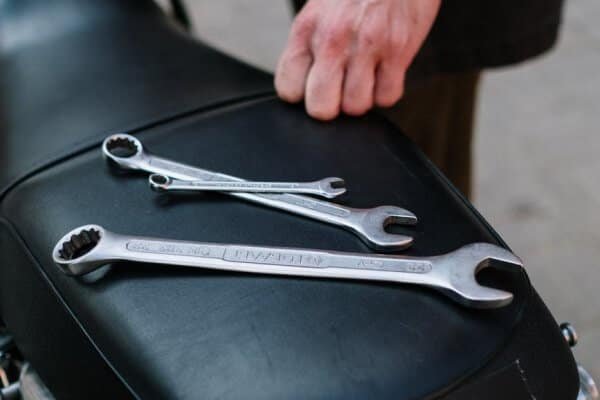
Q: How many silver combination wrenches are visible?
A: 3